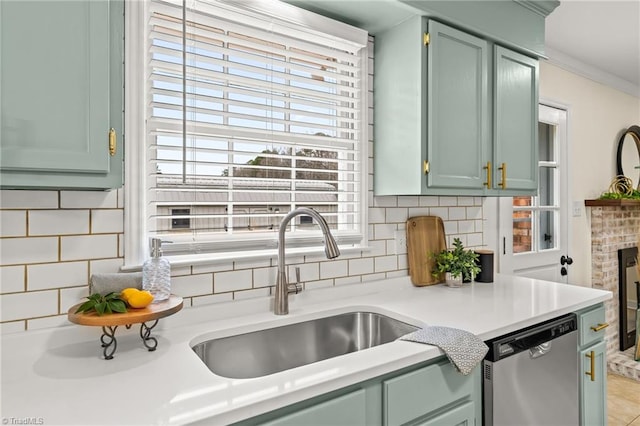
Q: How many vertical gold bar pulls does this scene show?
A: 3